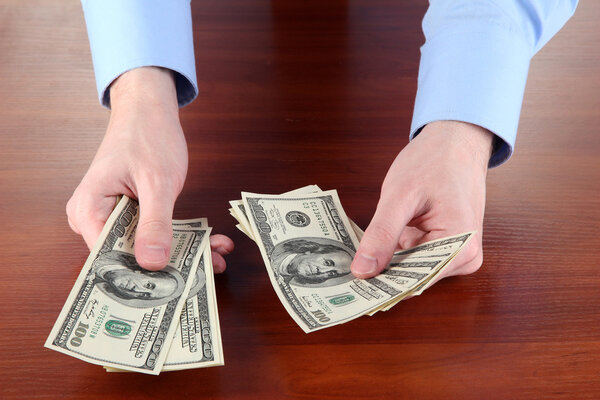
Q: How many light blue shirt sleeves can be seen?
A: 2